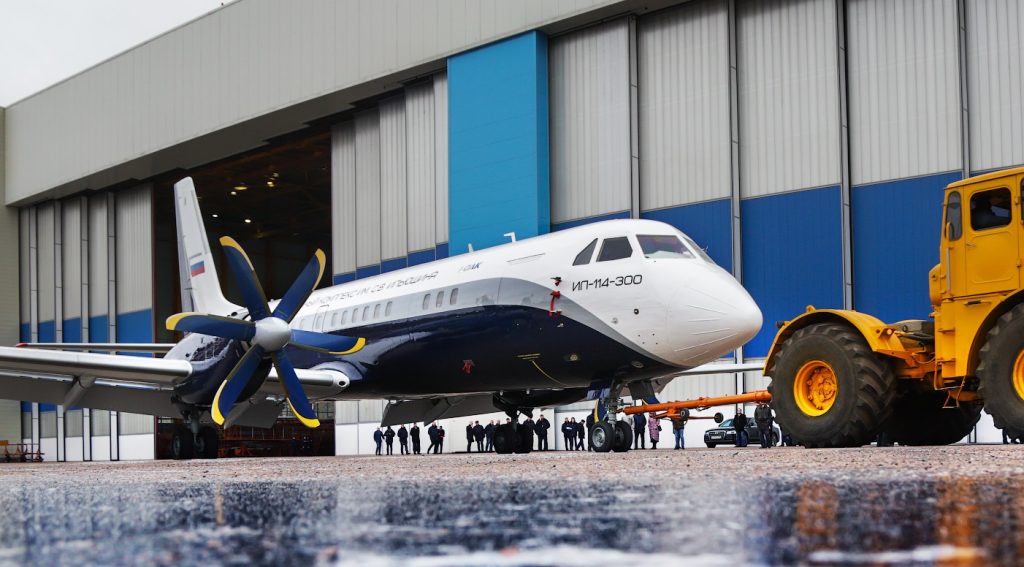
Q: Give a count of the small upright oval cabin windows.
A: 11